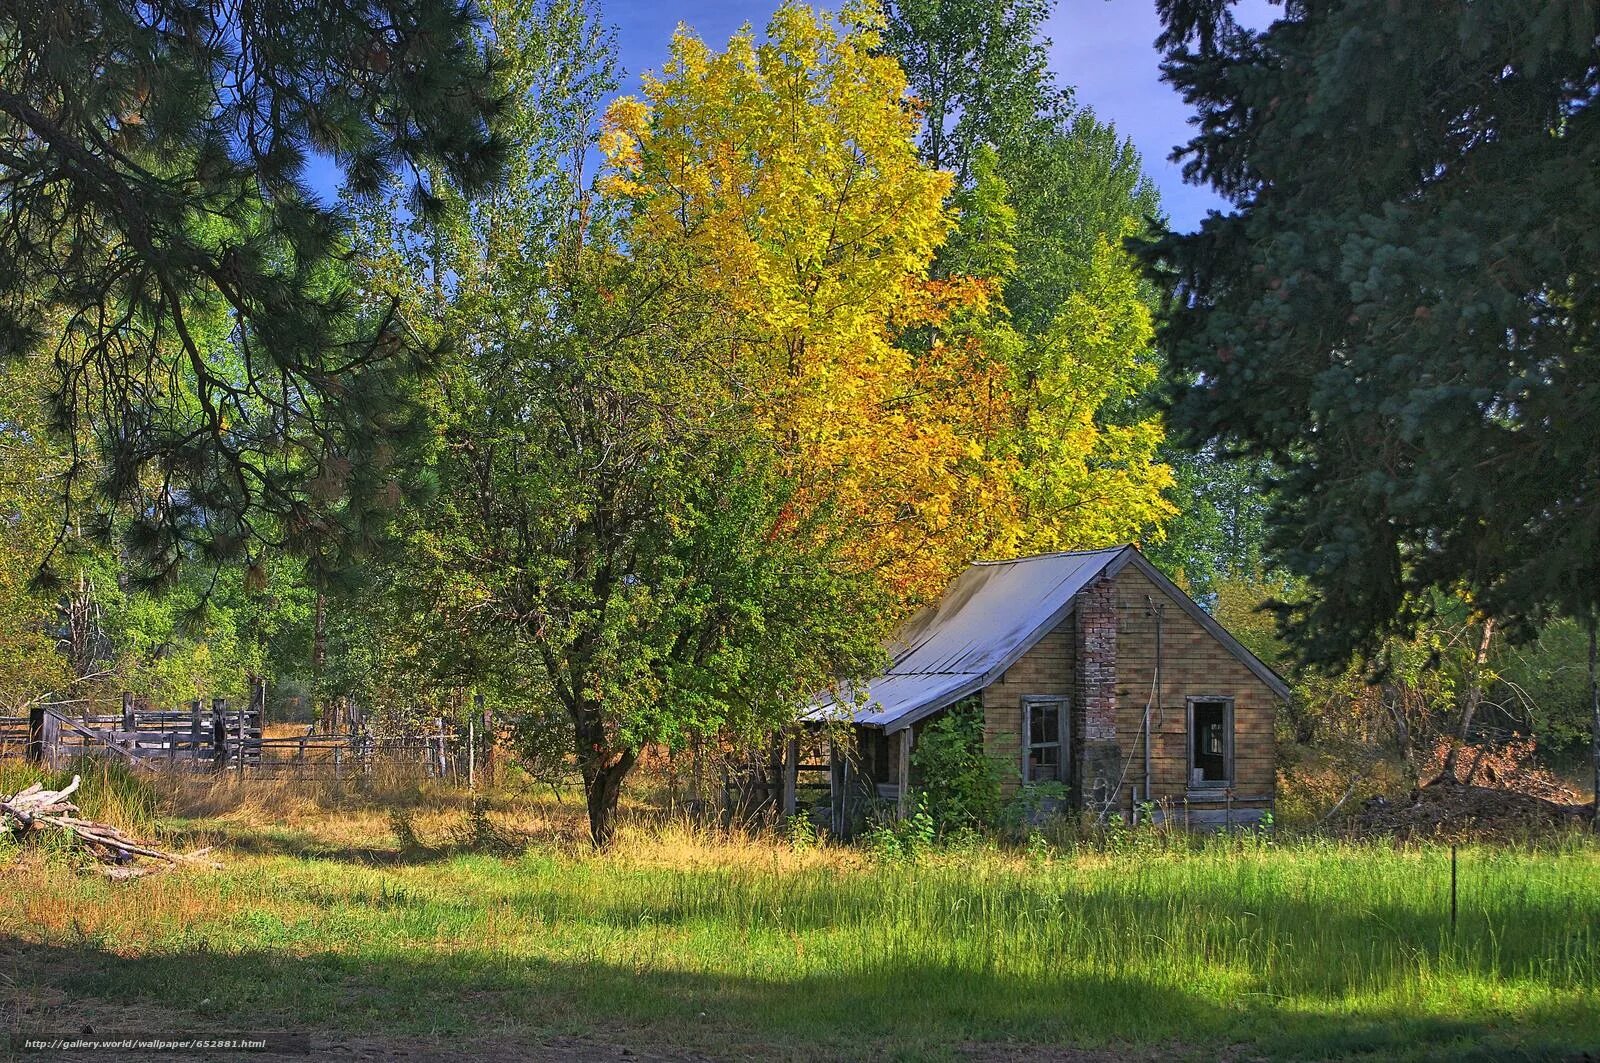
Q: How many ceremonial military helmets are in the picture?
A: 0